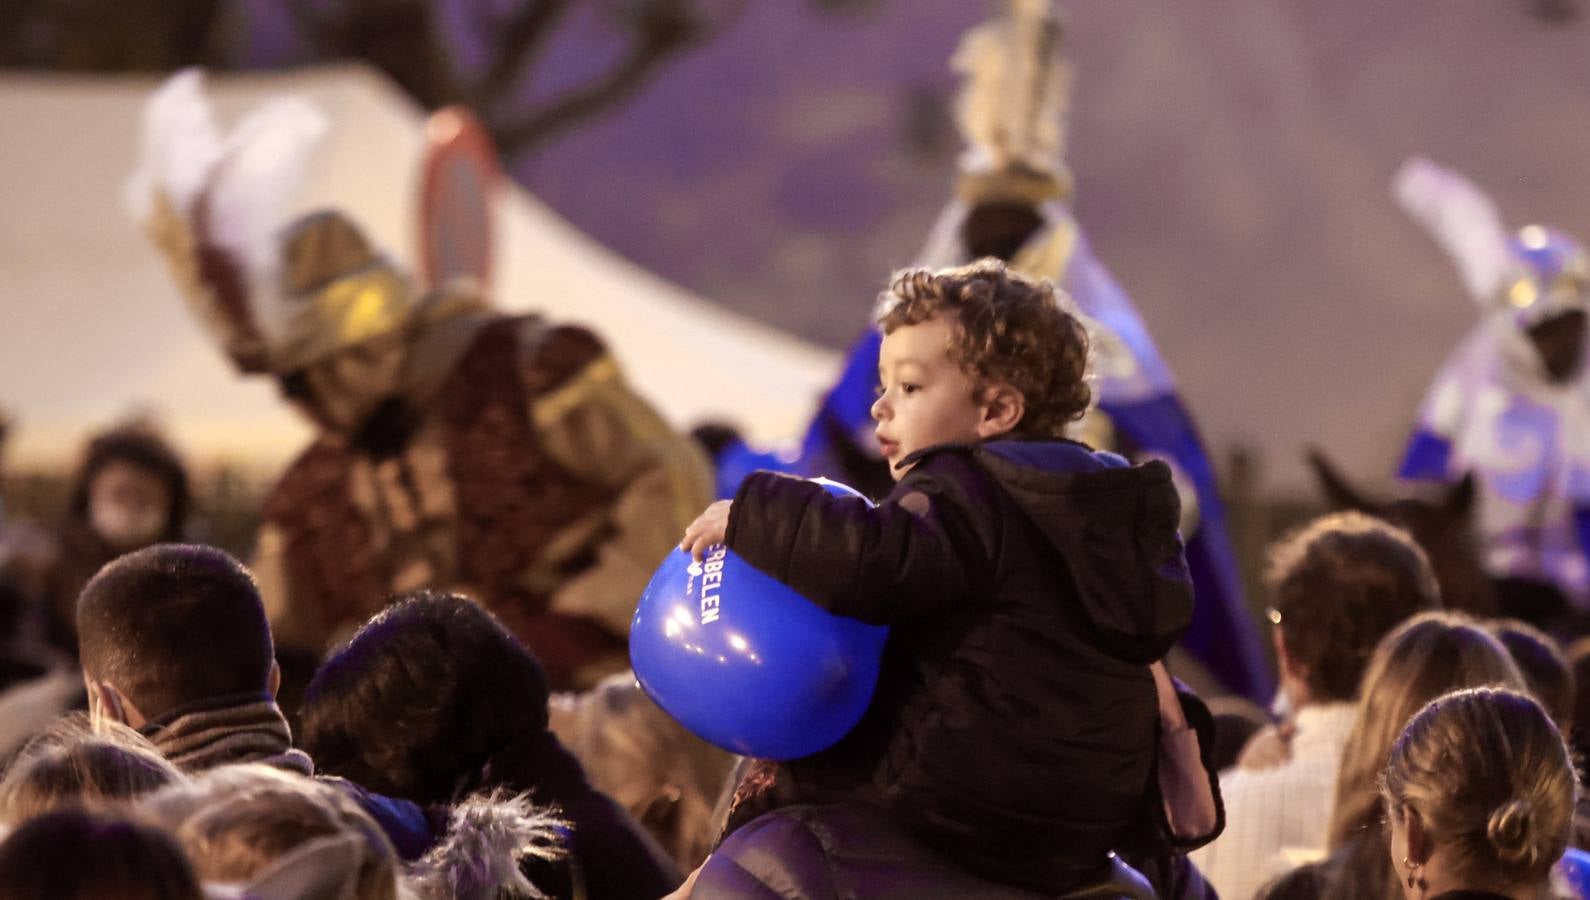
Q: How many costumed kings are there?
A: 3